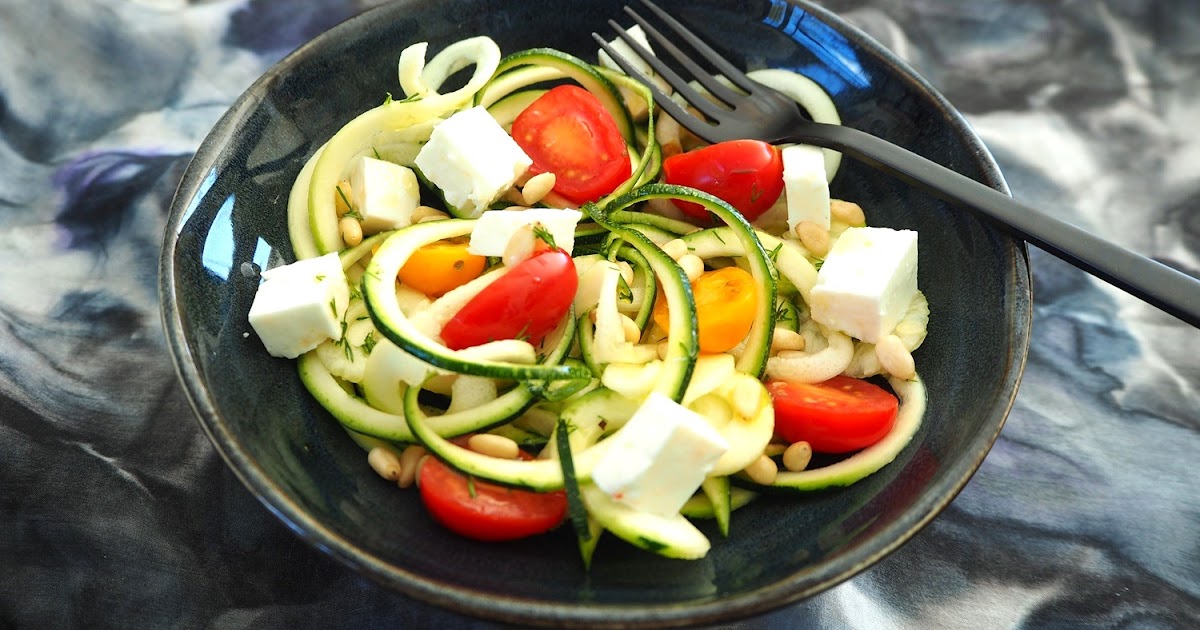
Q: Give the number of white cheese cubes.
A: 8